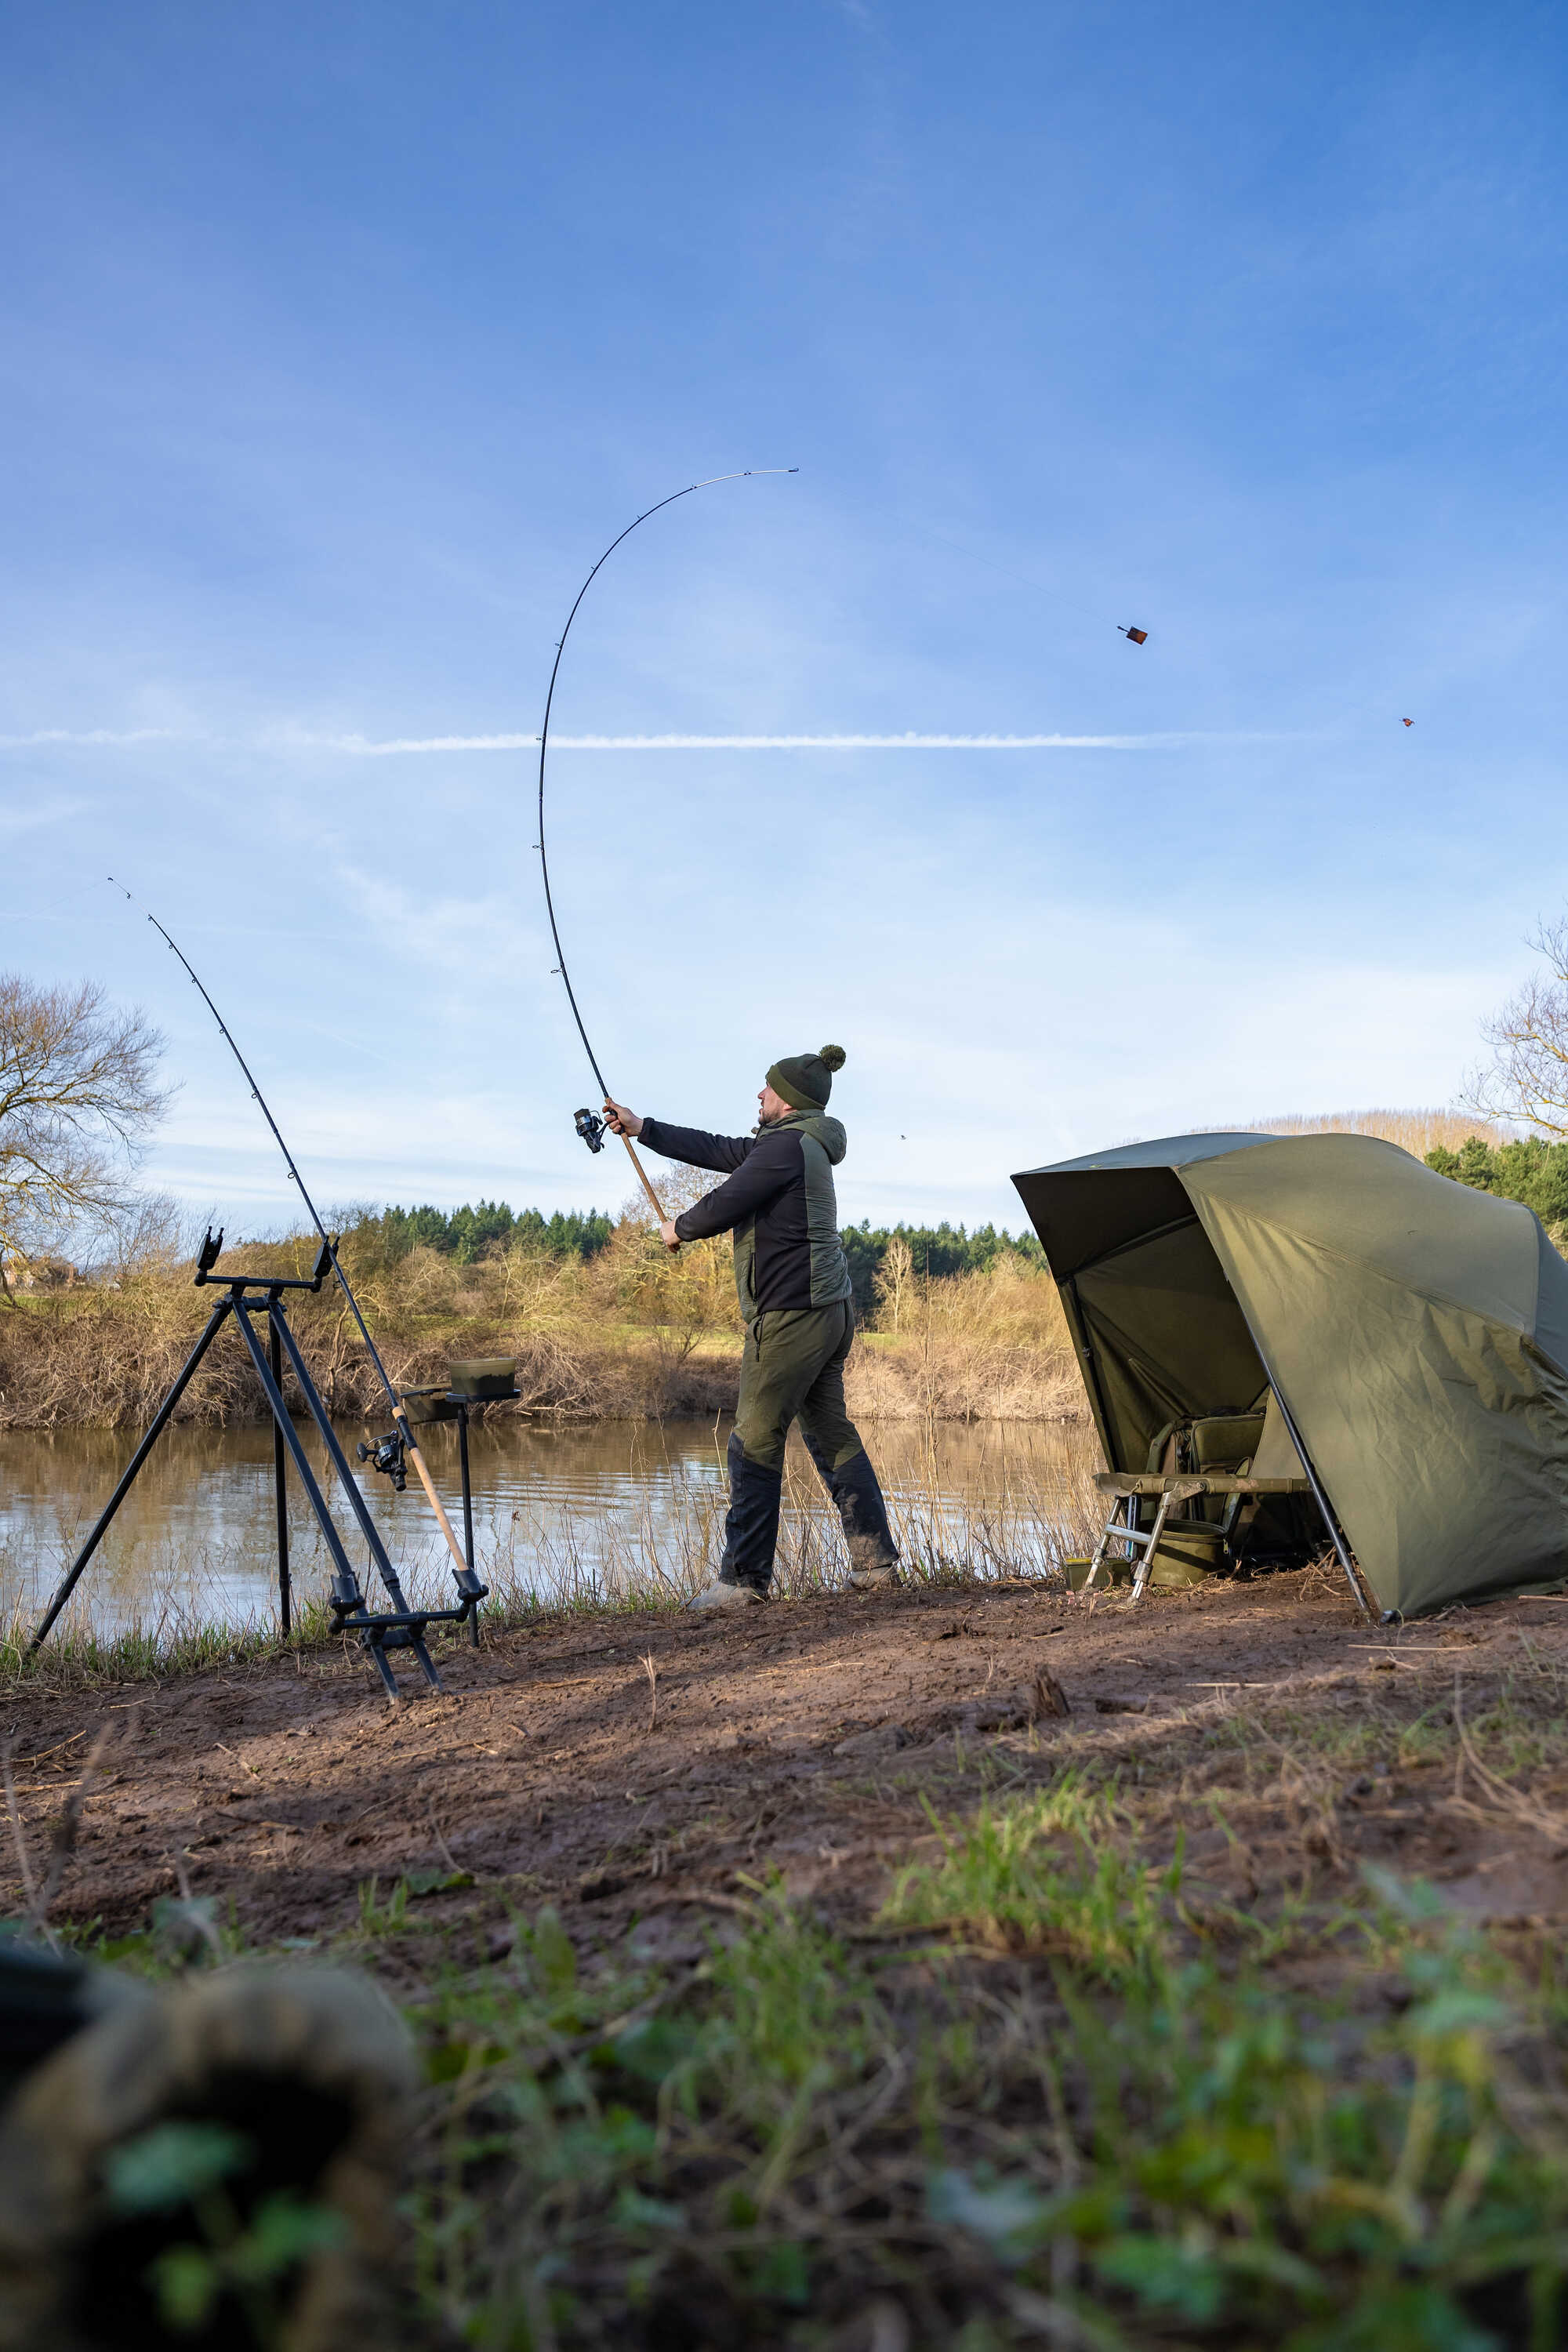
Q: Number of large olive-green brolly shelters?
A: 1